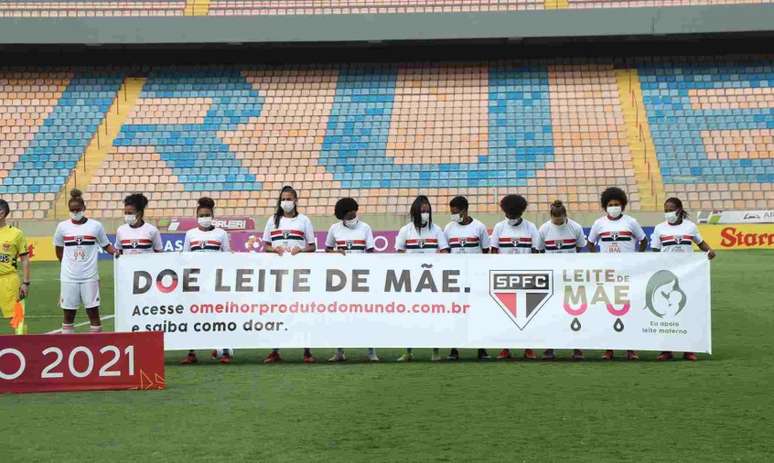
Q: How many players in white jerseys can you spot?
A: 11